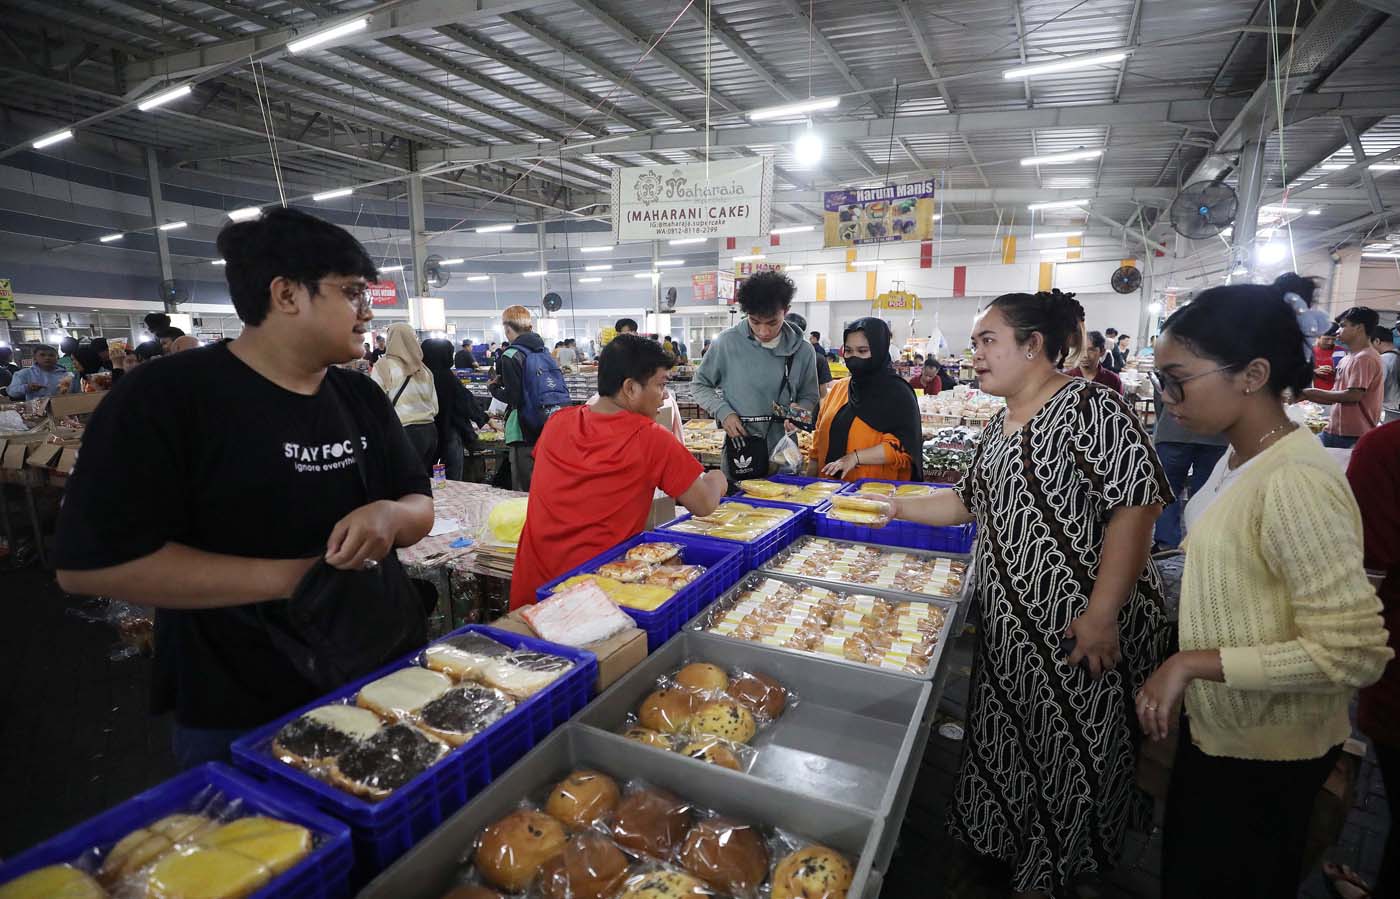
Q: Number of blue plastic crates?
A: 7